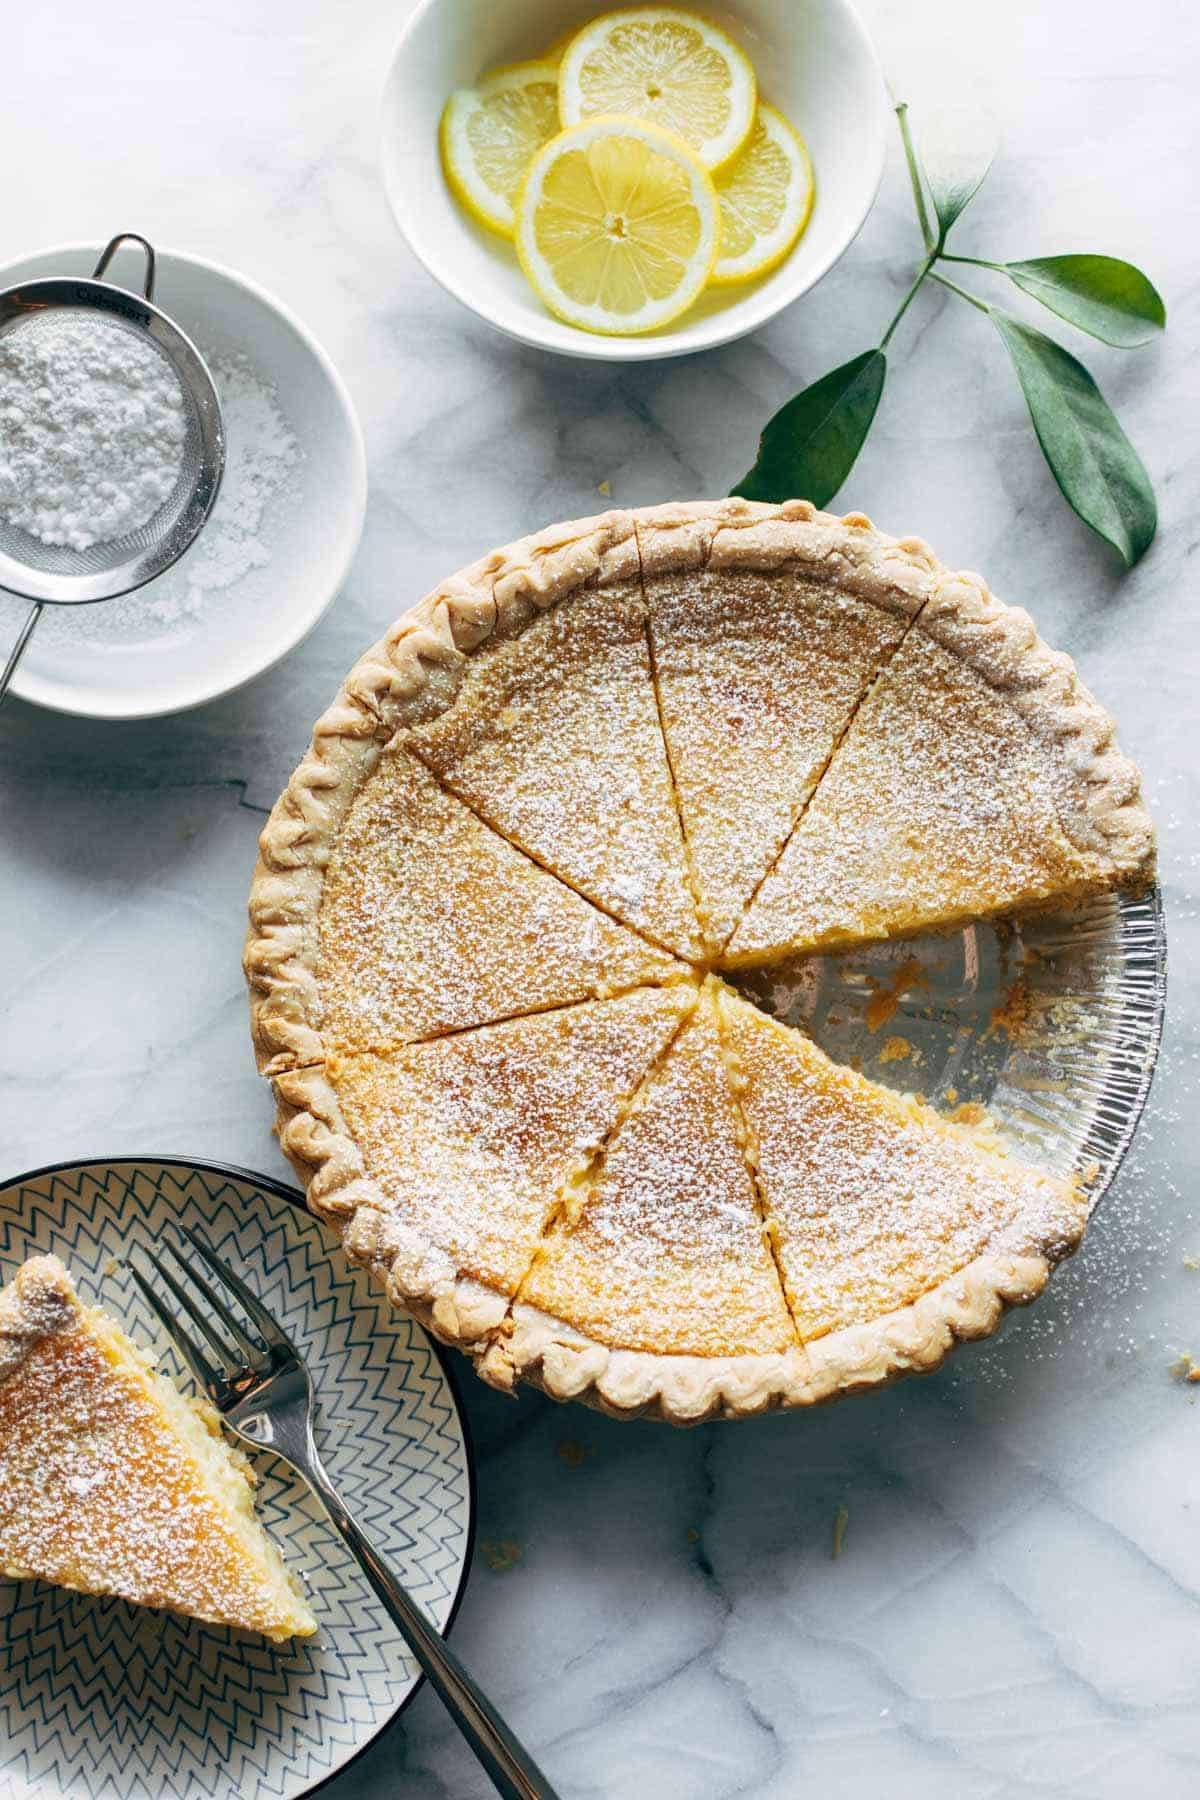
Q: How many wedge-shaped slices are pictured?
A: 8